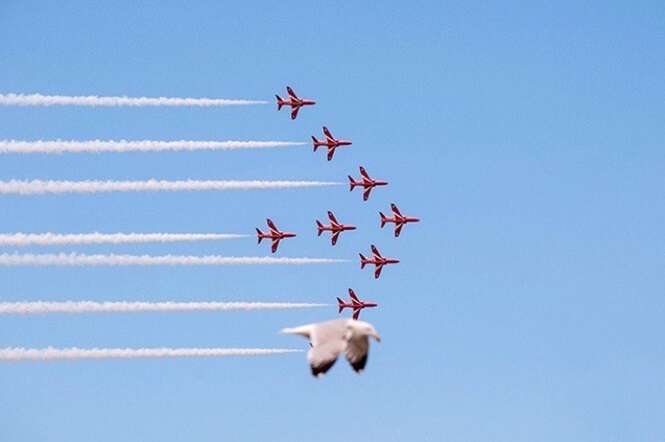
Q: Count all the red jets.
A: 8